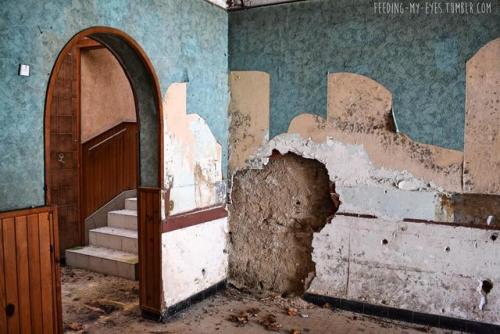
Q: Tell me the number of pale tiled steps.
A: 4